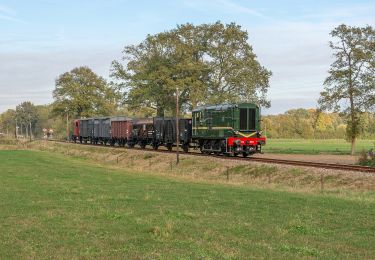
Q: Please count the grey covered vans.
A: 2